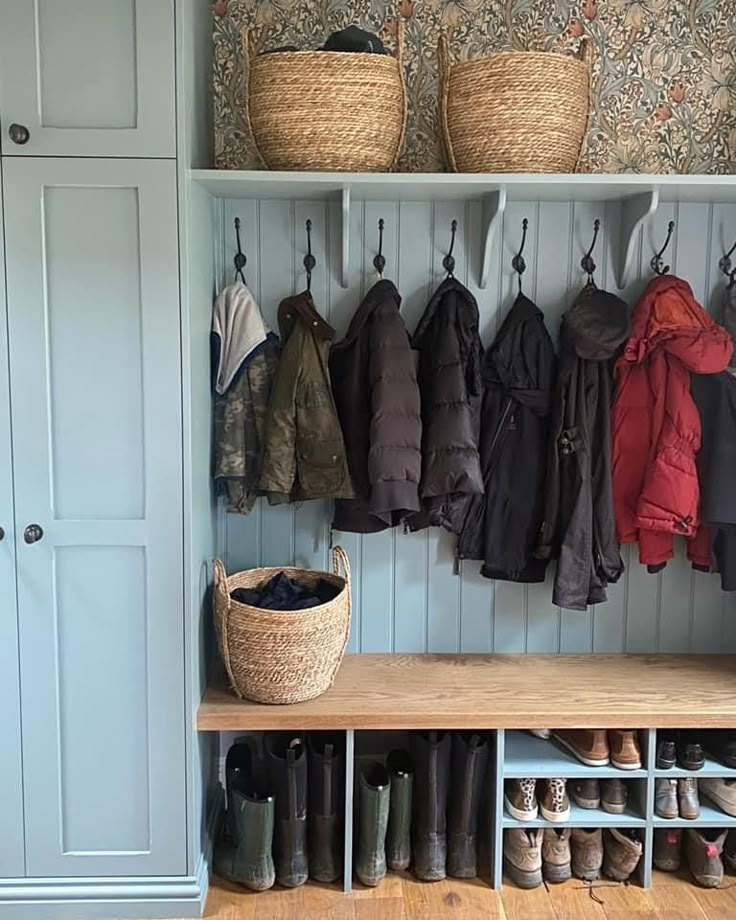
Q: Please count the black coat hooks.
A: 8